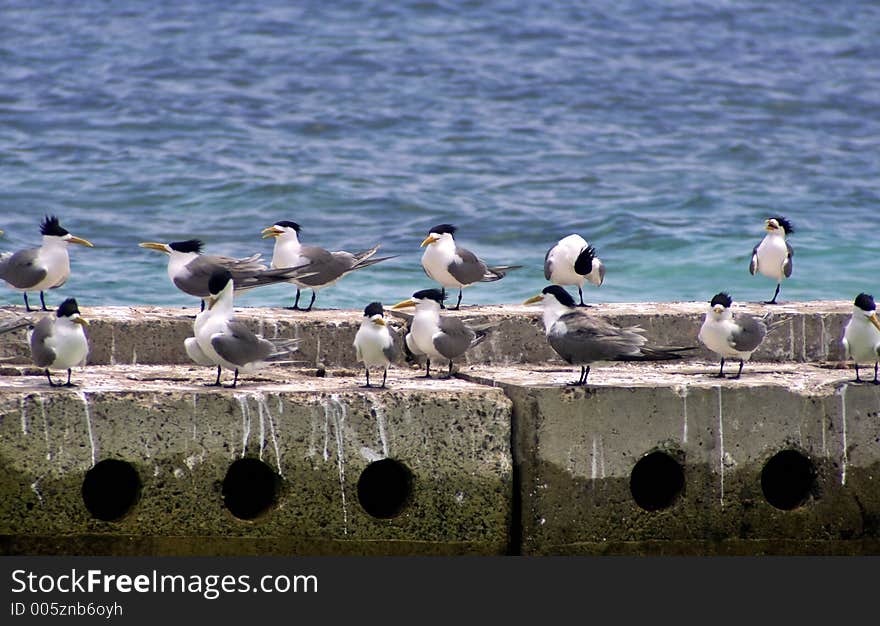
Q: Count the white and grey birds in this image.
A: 13